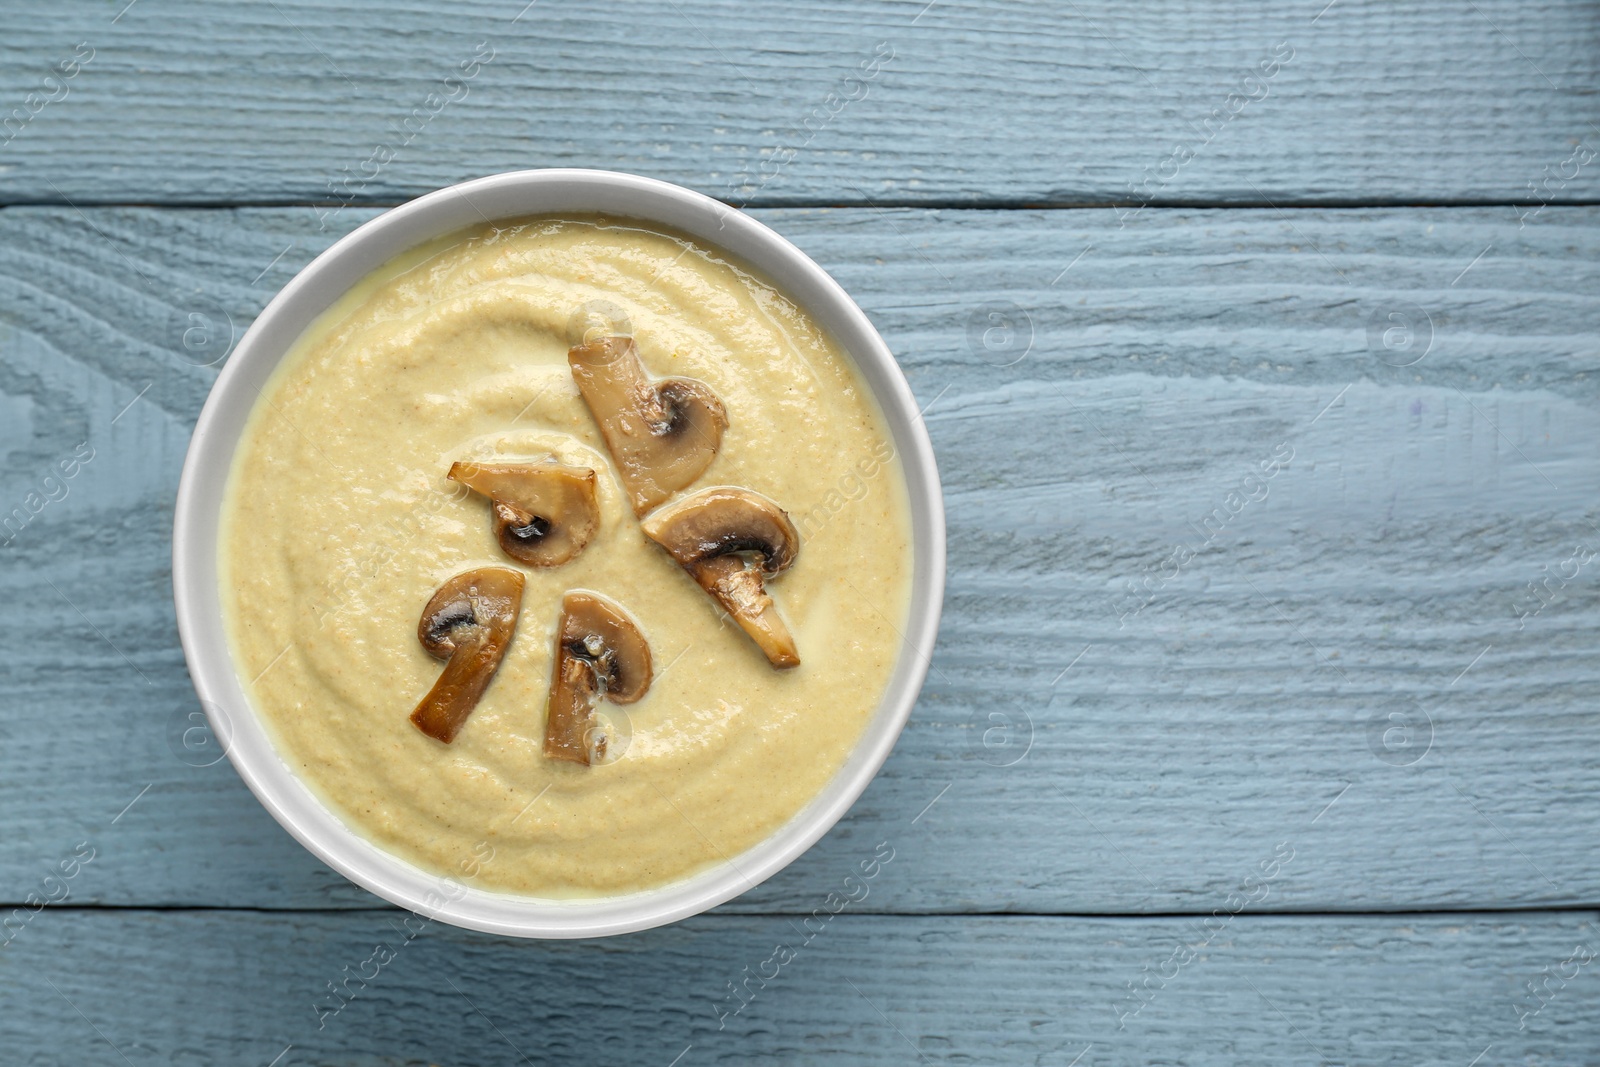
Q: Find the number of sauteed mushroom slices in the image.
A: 5